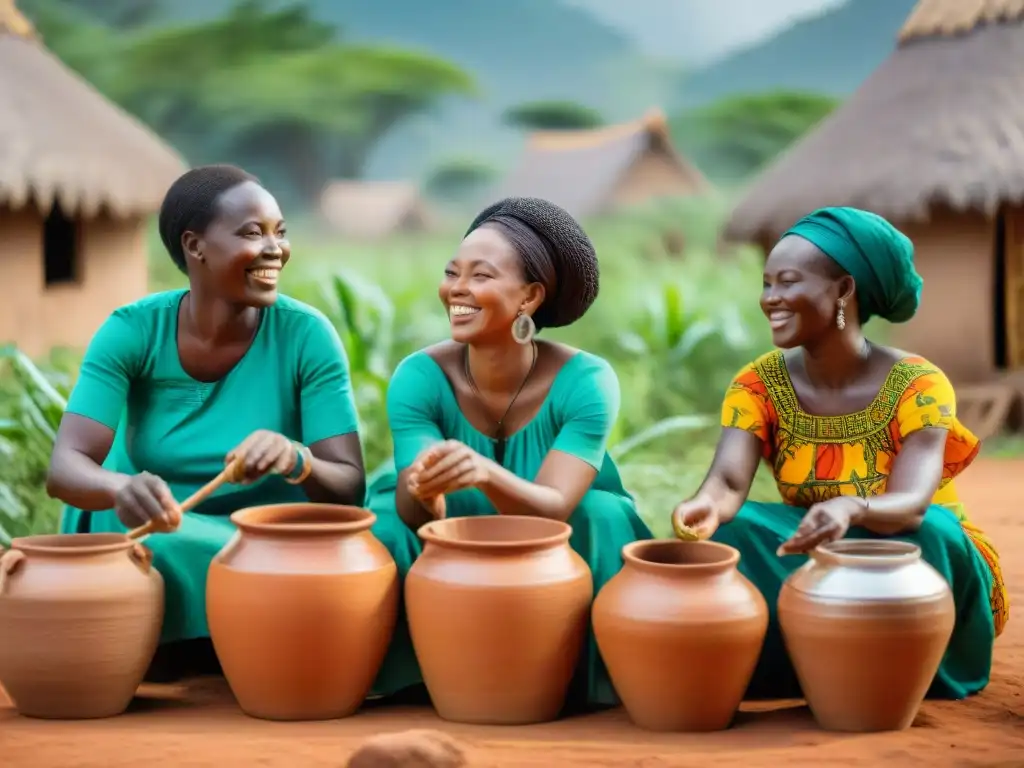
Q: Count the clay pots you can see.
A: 5